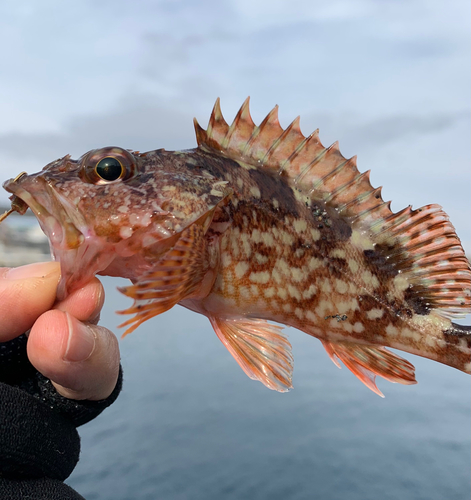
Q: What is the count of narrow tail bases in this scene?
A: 1